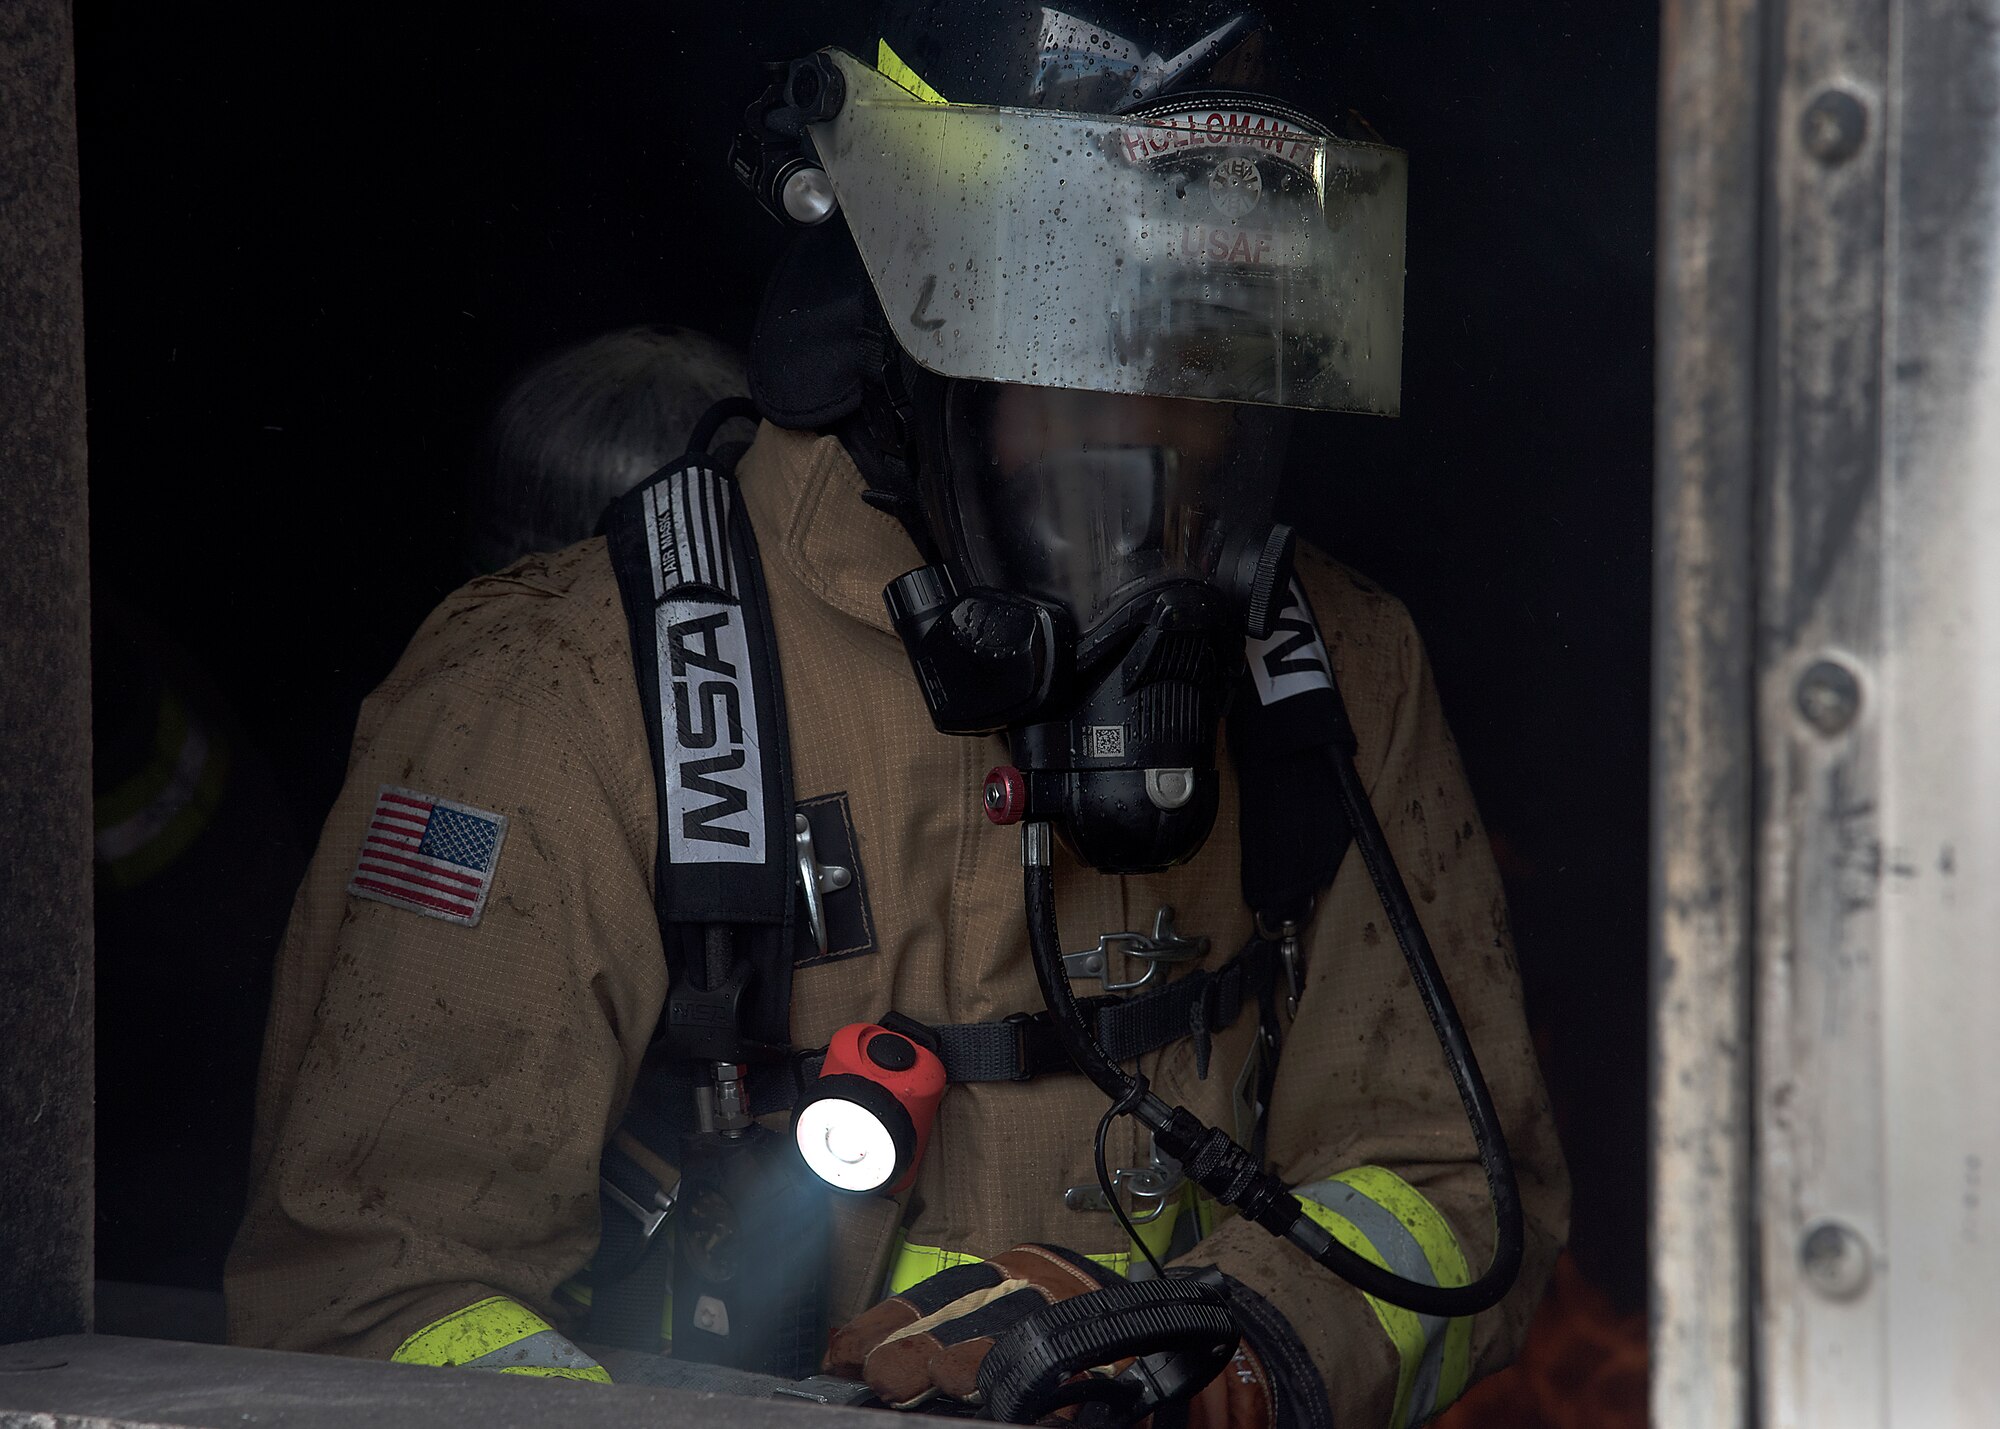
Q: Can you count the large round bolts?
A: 3